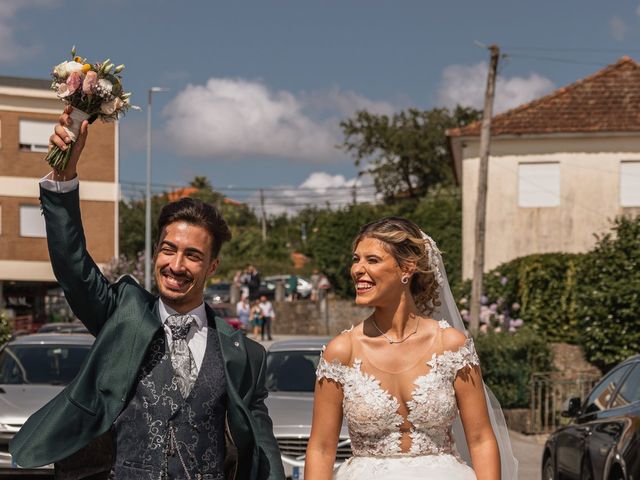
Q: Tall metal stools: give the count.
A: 0